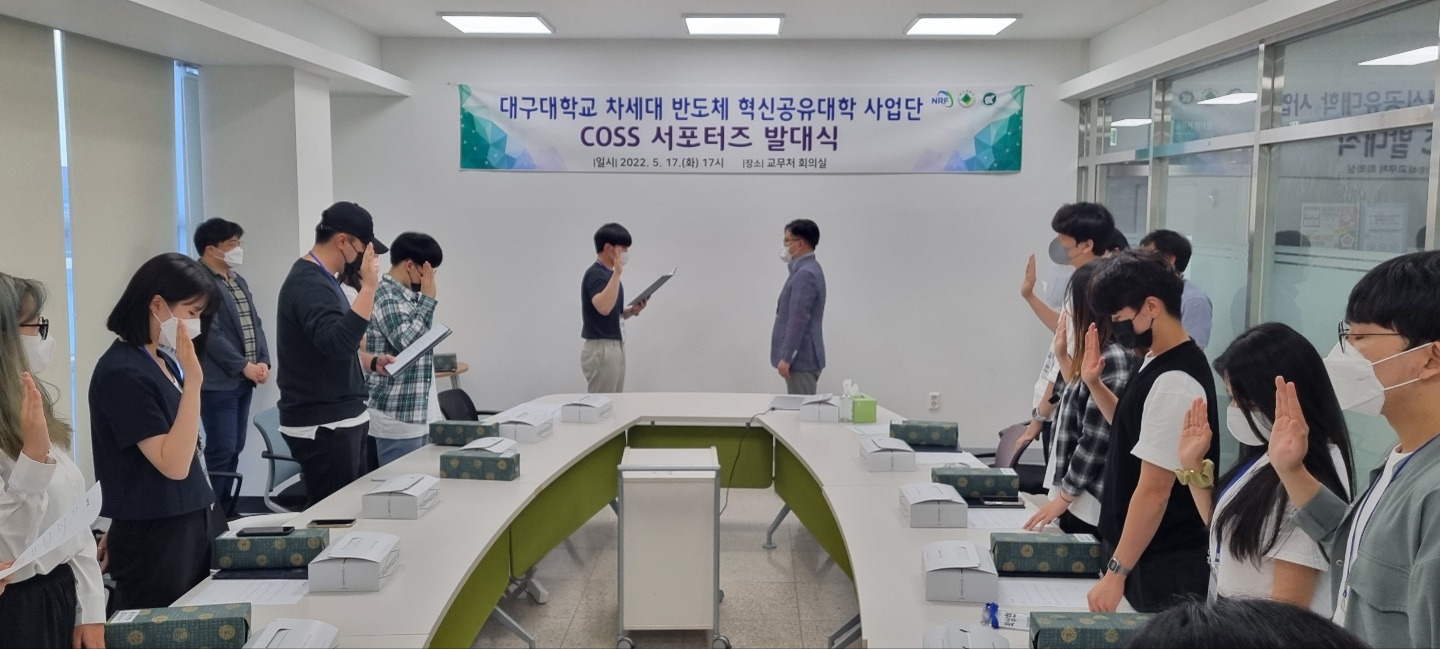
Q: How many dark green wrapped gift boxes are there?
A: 9